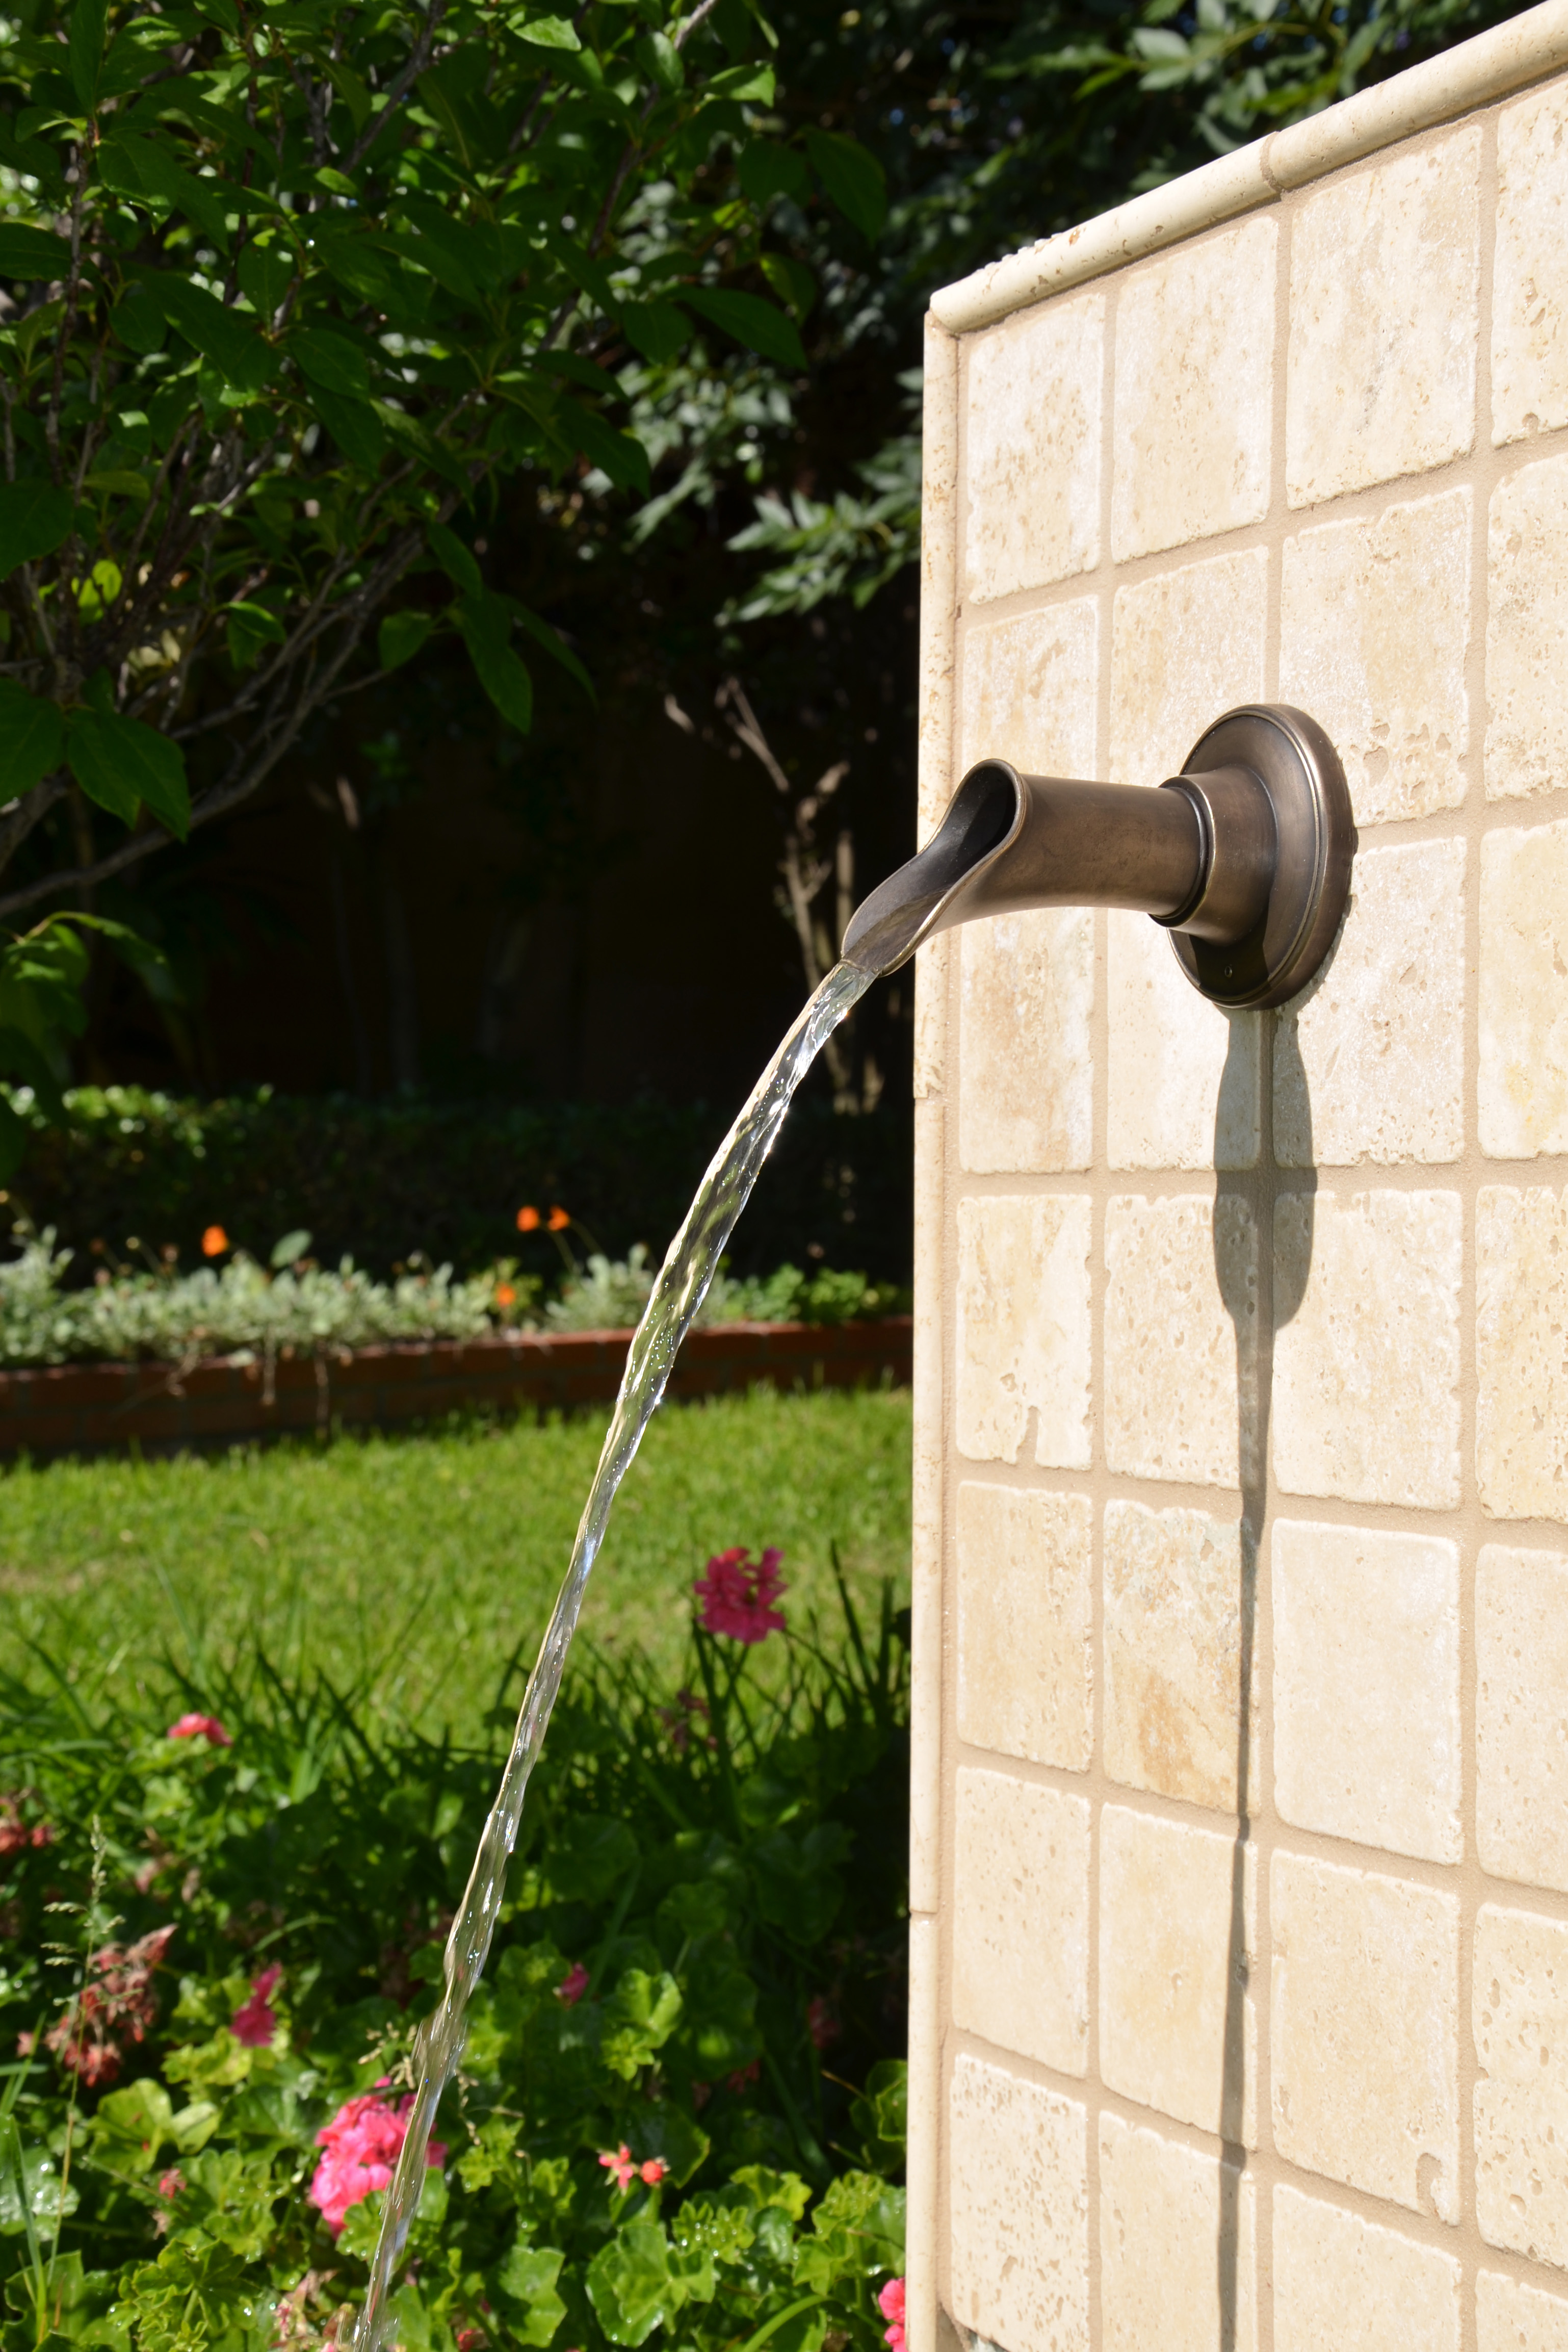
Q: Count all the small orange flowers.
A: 4